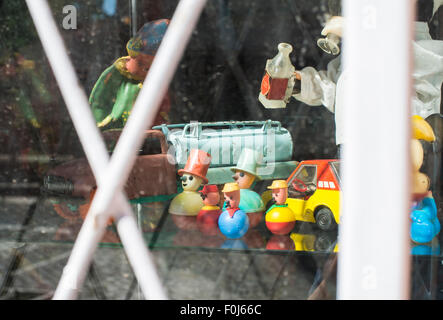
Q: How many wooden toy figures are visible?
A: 5